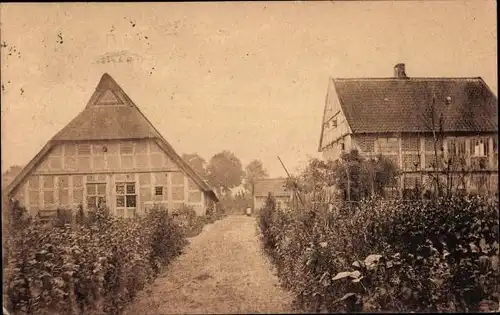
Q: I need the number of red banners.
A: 0